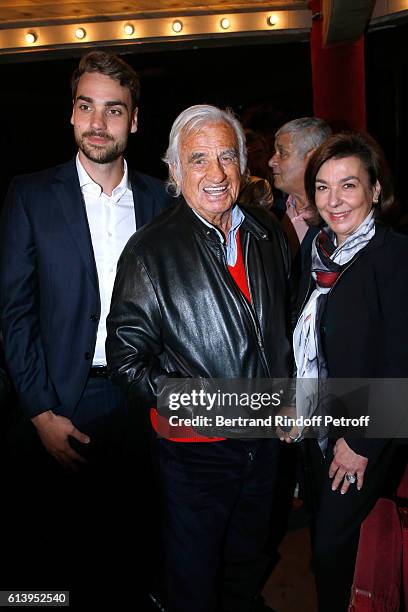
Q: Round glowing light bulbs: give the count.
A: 6